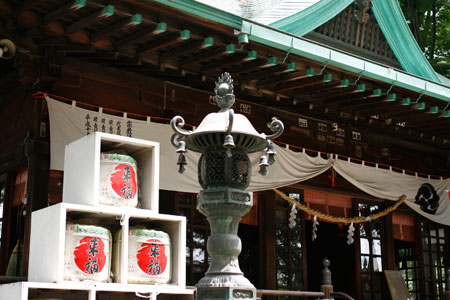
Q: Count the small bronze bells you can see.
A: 5